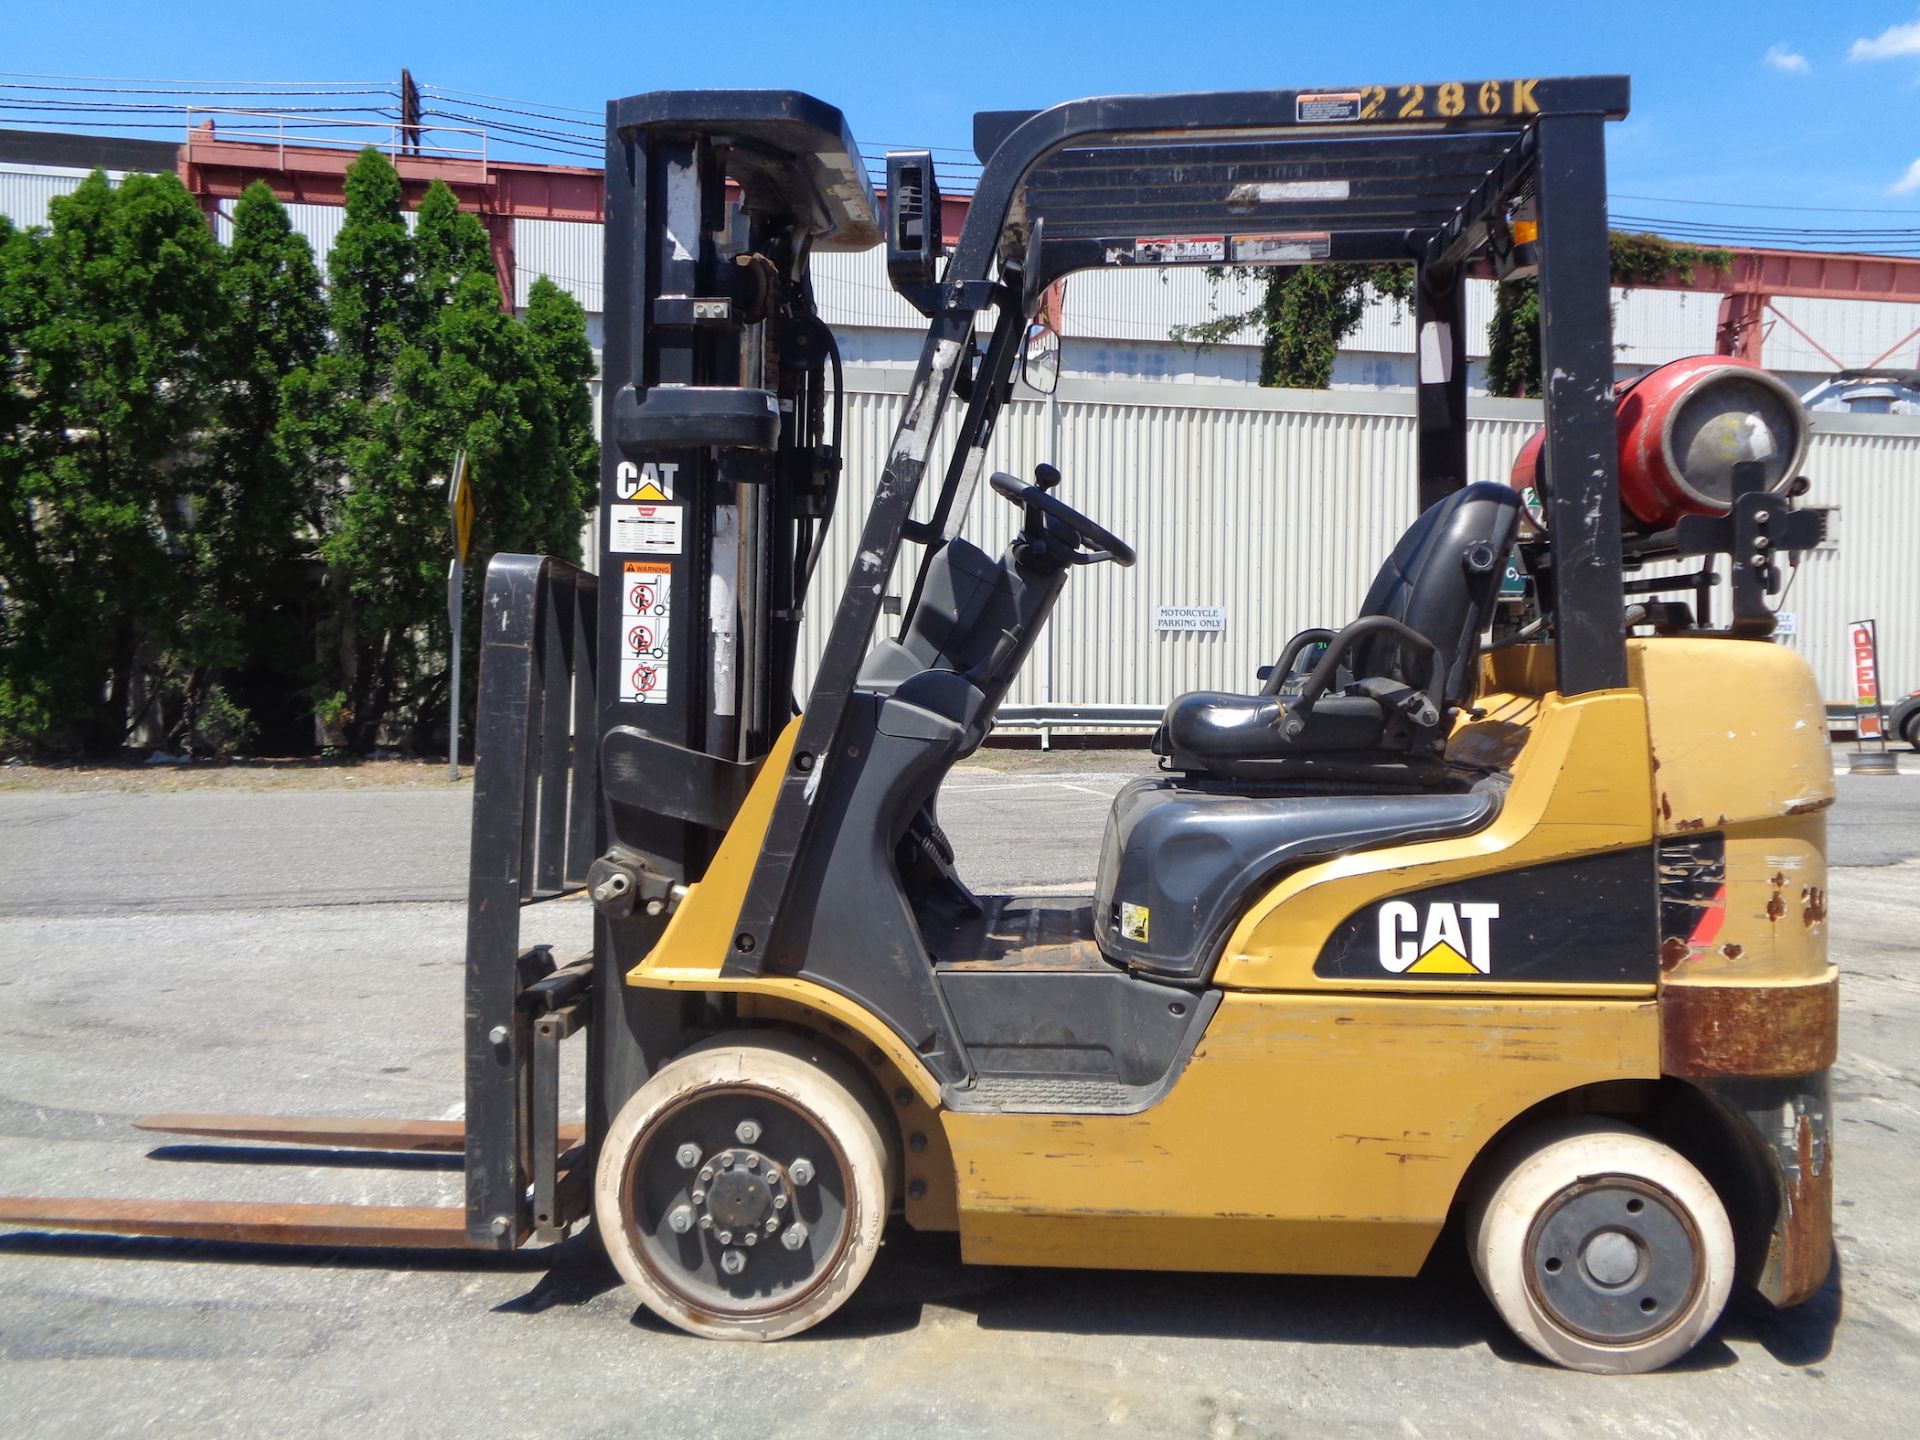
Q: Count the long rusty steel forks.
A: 2